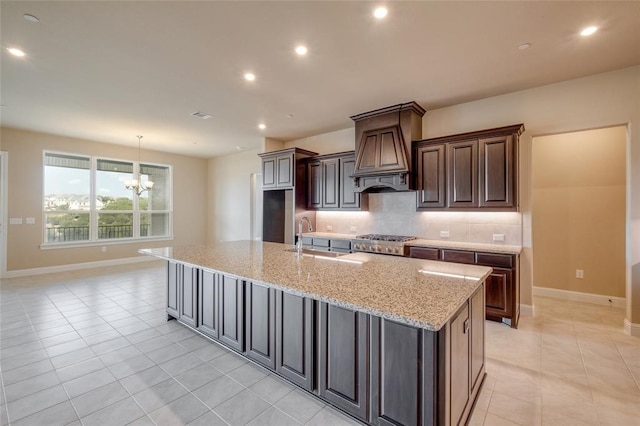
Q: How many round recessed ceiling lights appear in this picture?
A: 6